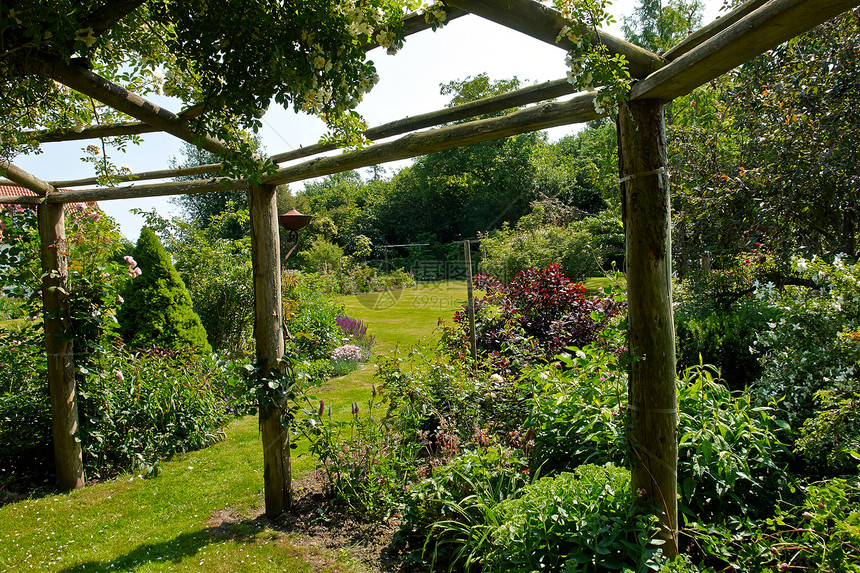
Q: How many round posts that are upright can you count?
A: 3